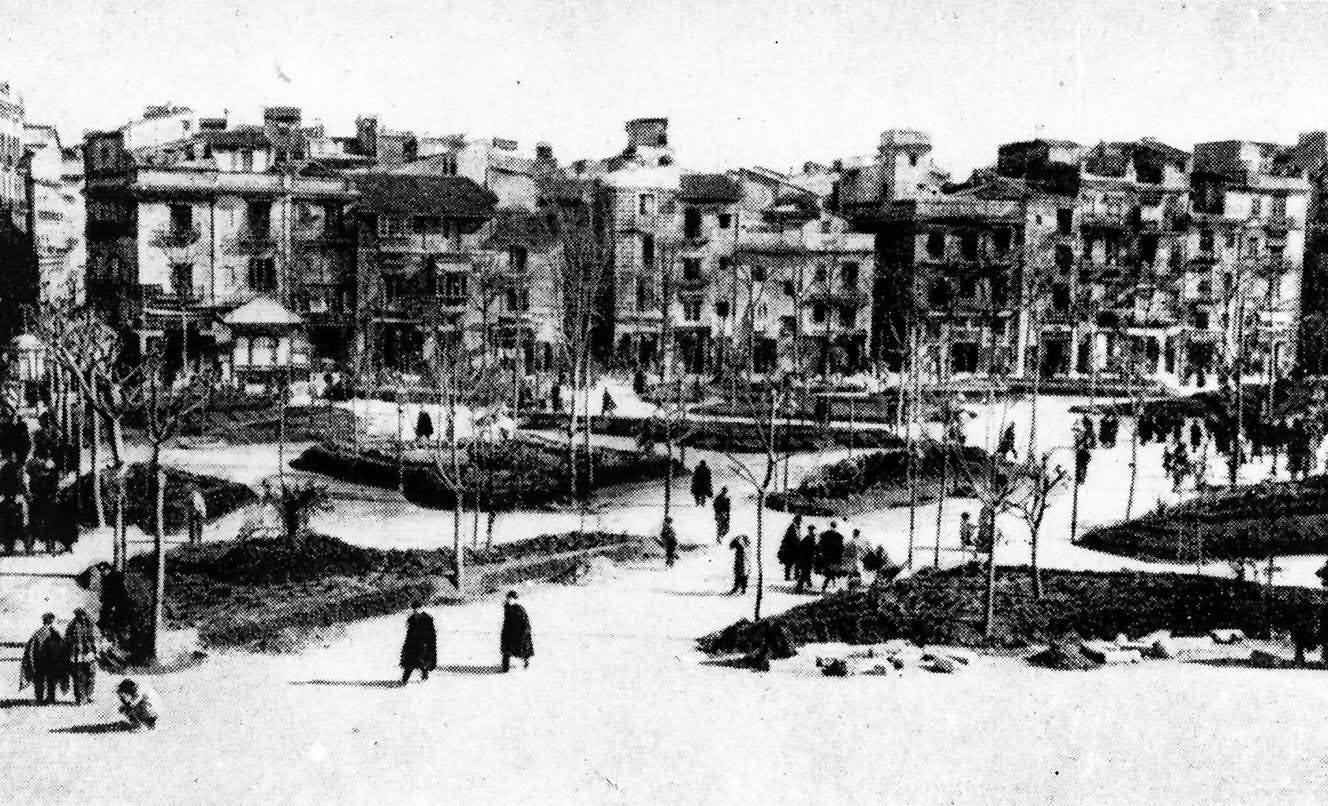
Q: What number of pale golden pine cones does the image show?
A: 0